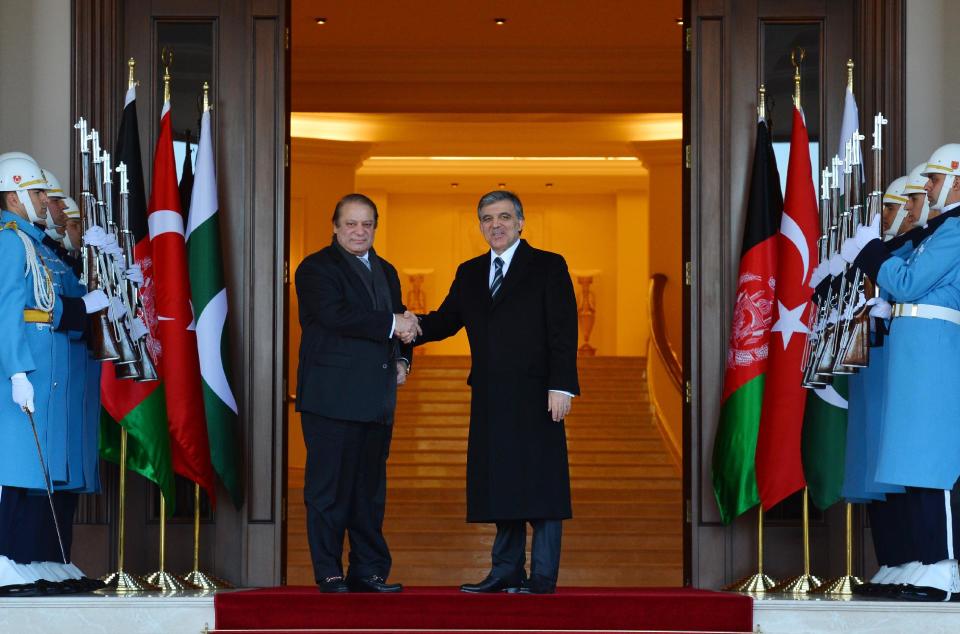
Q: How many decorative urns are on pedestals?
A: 2